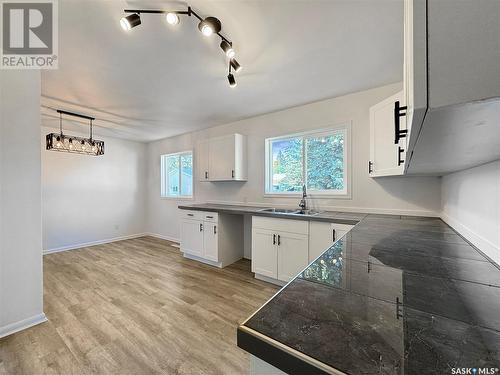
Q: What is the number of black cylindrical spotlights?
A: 6